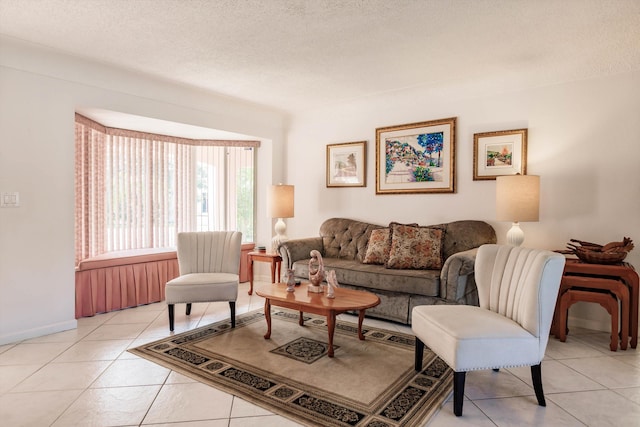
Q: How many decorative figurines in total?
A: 3